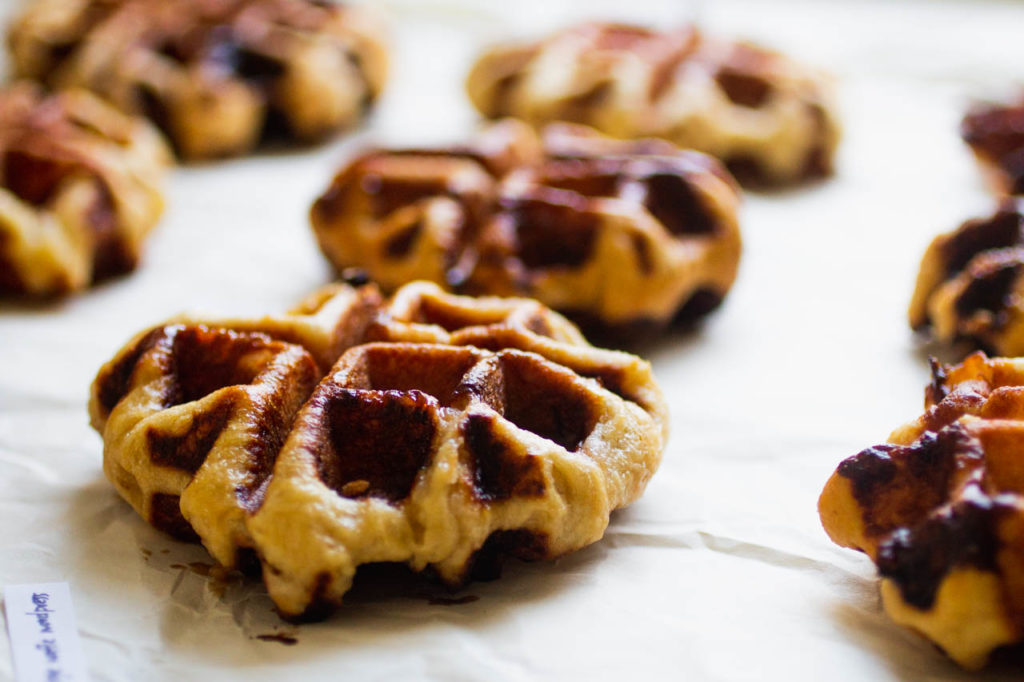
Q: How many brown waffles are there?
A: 8